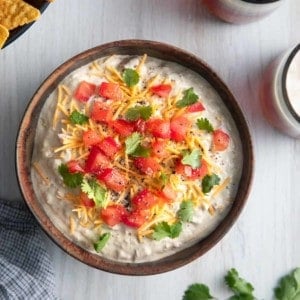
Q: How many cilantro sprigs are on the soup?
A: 13